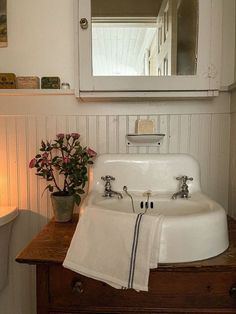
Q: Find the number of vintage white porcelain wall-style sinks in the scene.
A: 1